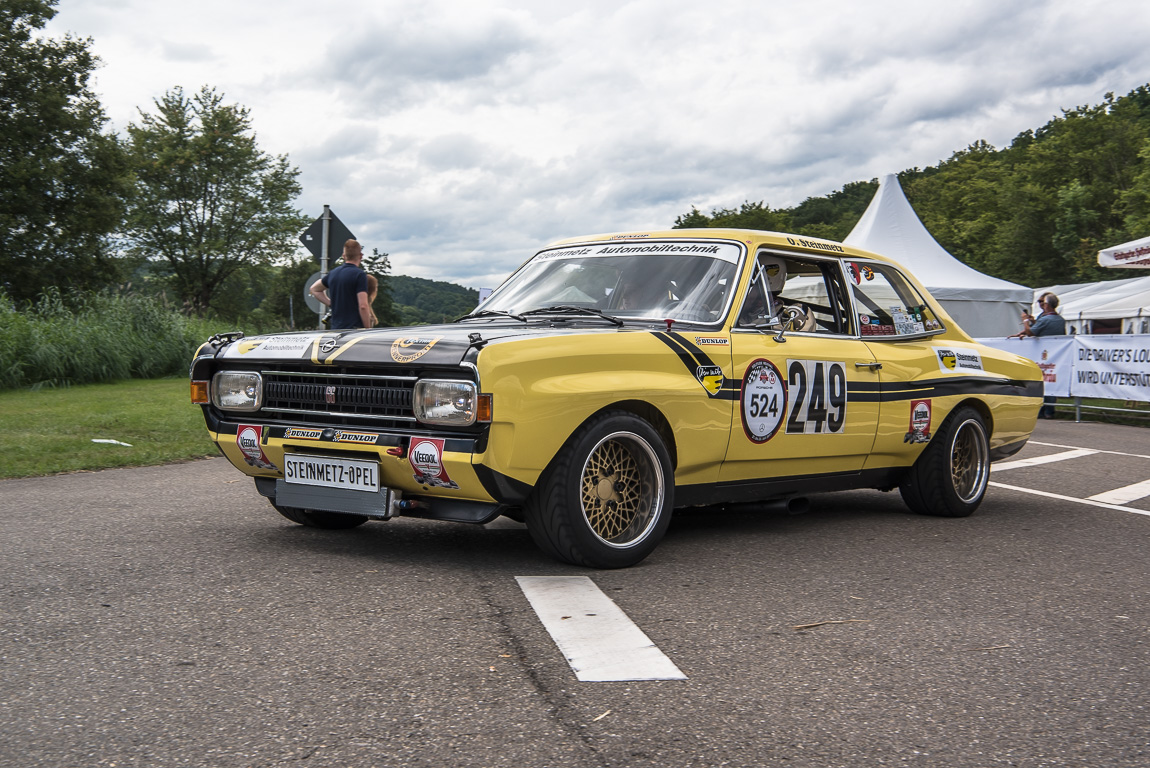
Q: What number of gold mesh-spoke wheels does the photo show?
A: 2